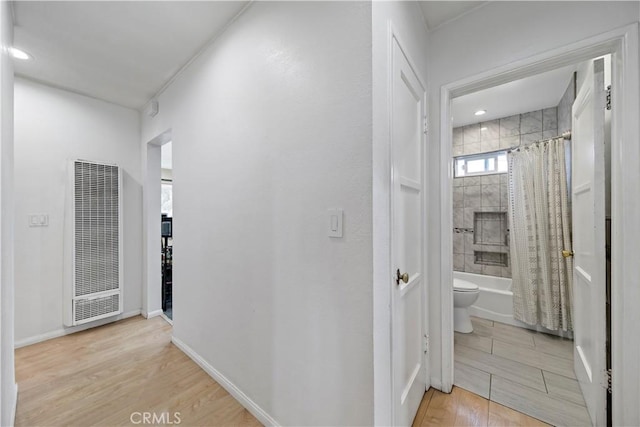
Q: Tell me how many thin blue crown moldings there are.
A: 0